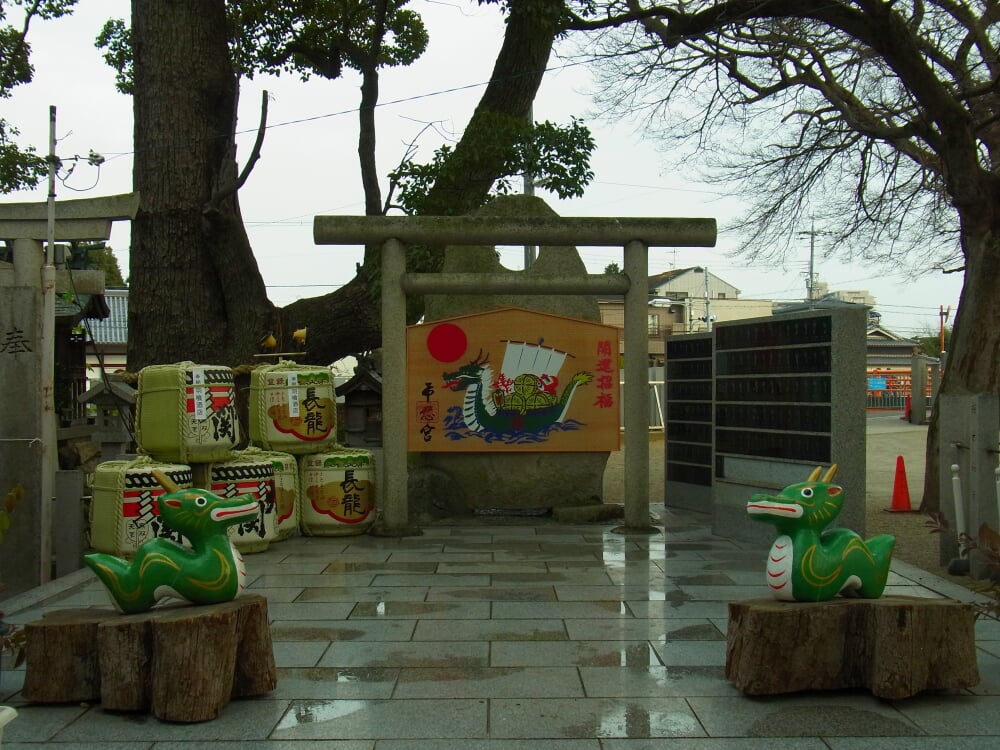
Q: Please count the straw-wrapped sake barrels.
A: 6